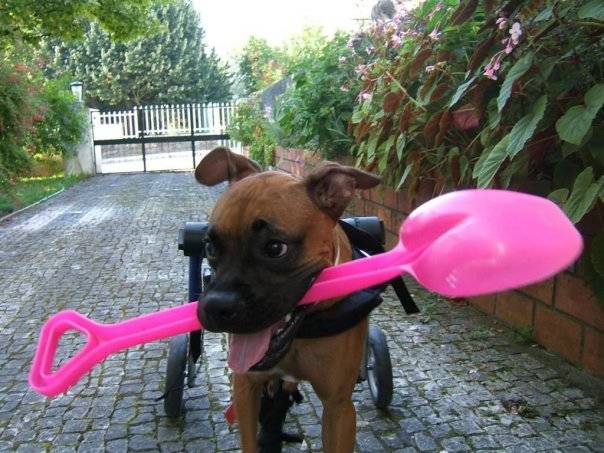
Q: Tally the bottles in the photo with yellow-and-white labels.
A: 0